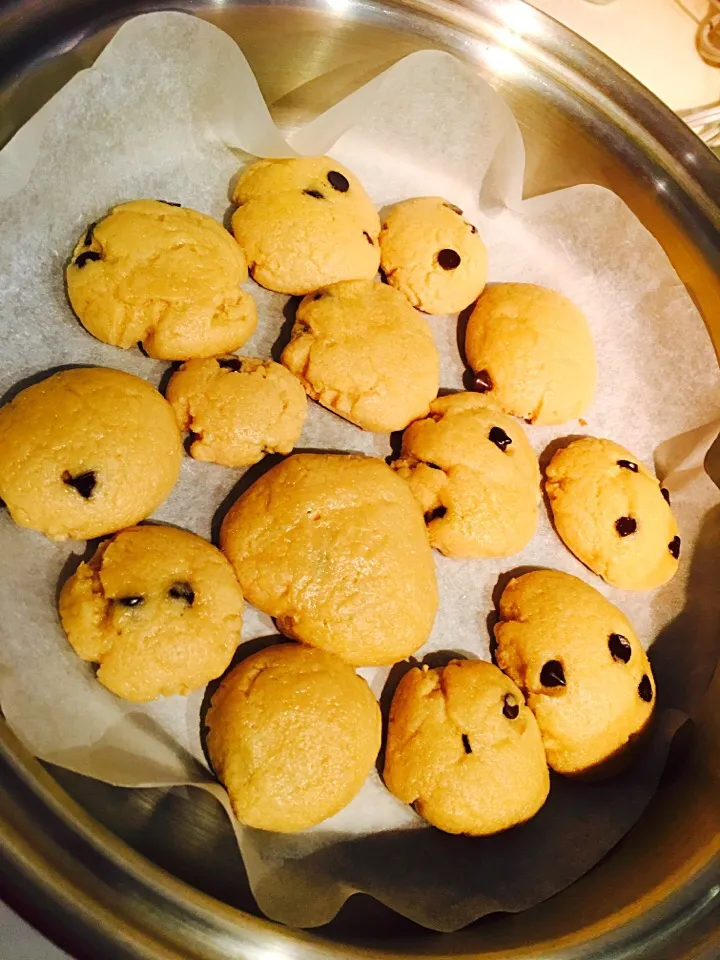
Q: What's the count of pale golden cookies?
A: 14